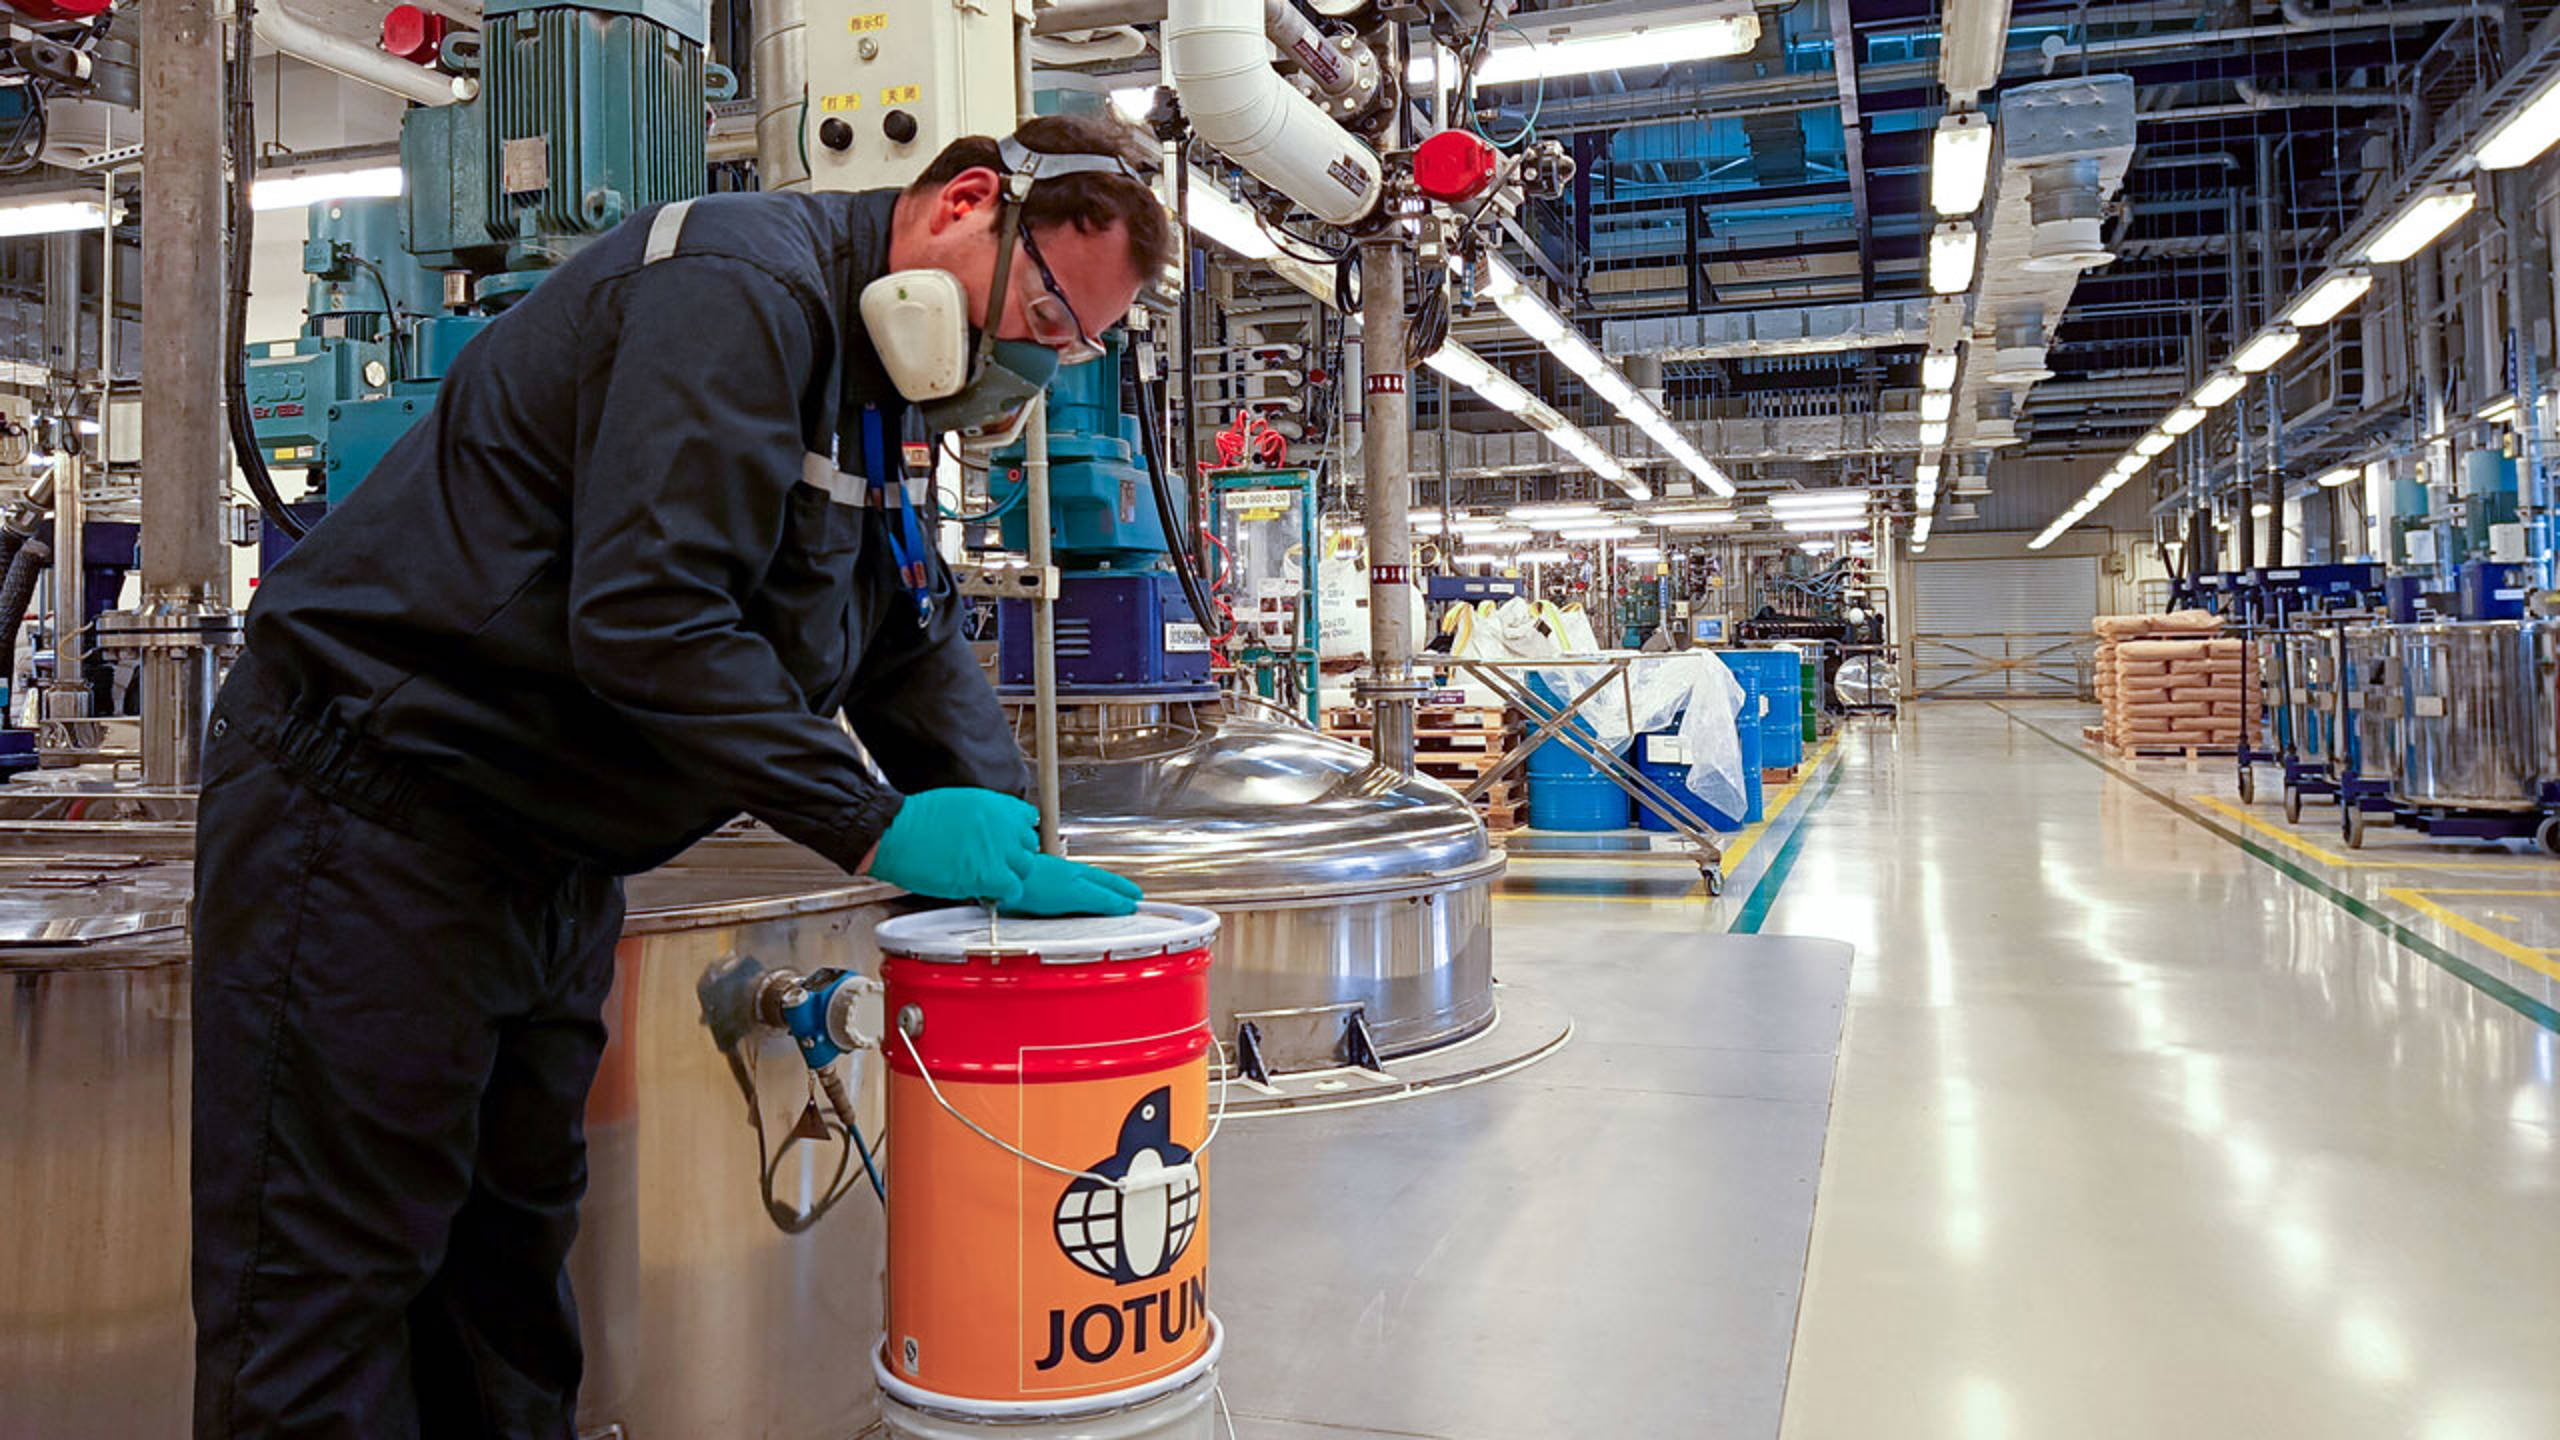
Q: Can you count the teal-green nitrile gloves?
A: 2